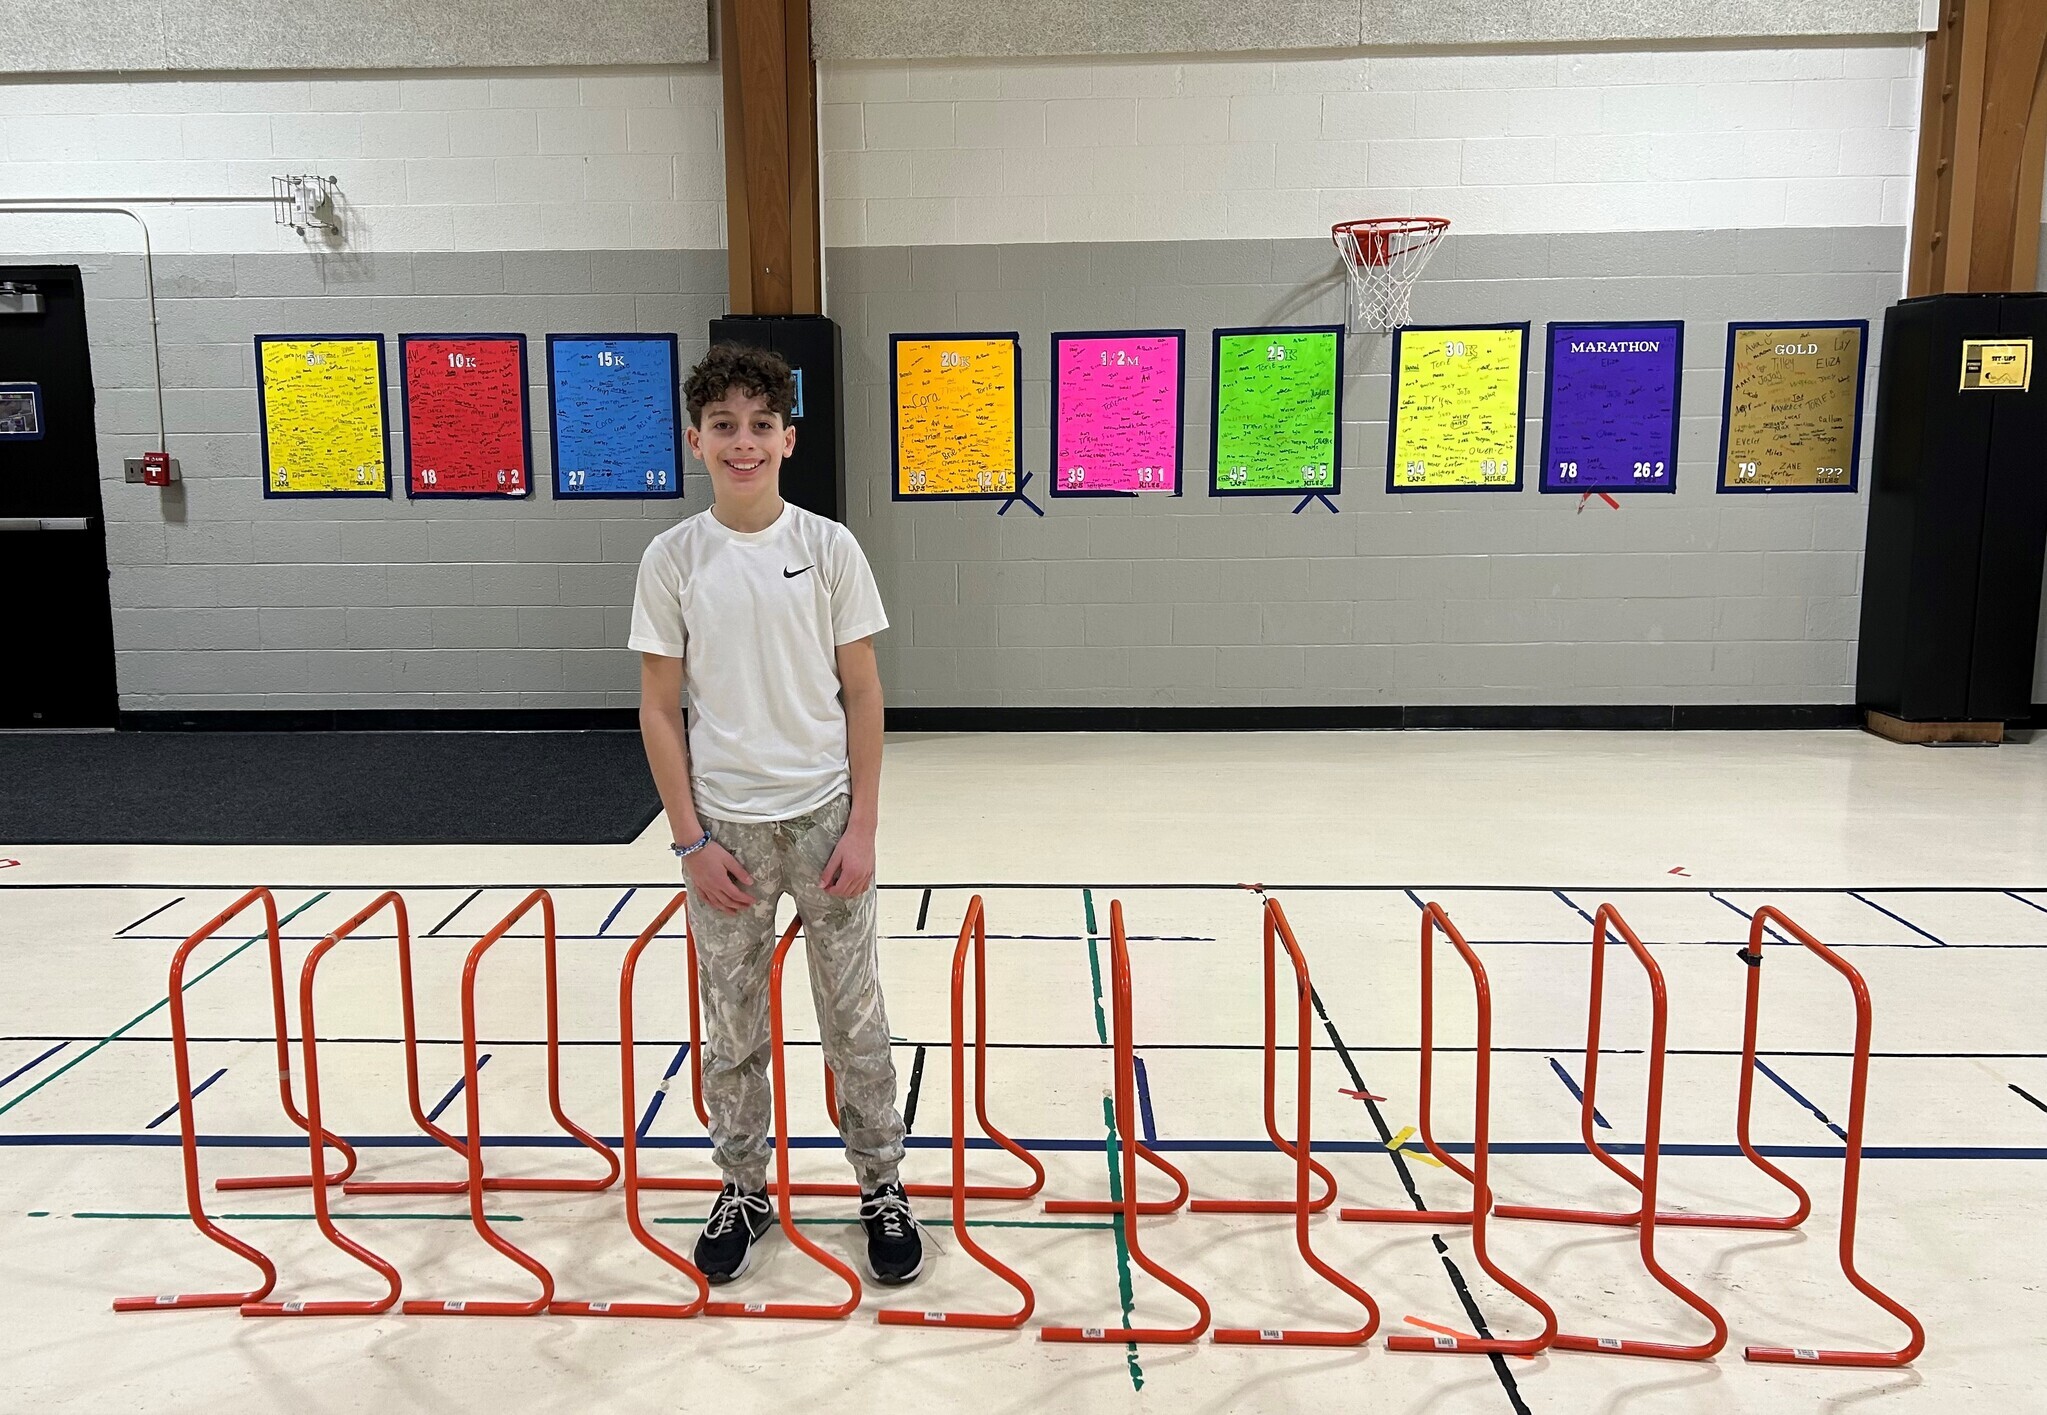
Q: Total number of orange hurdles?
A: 11